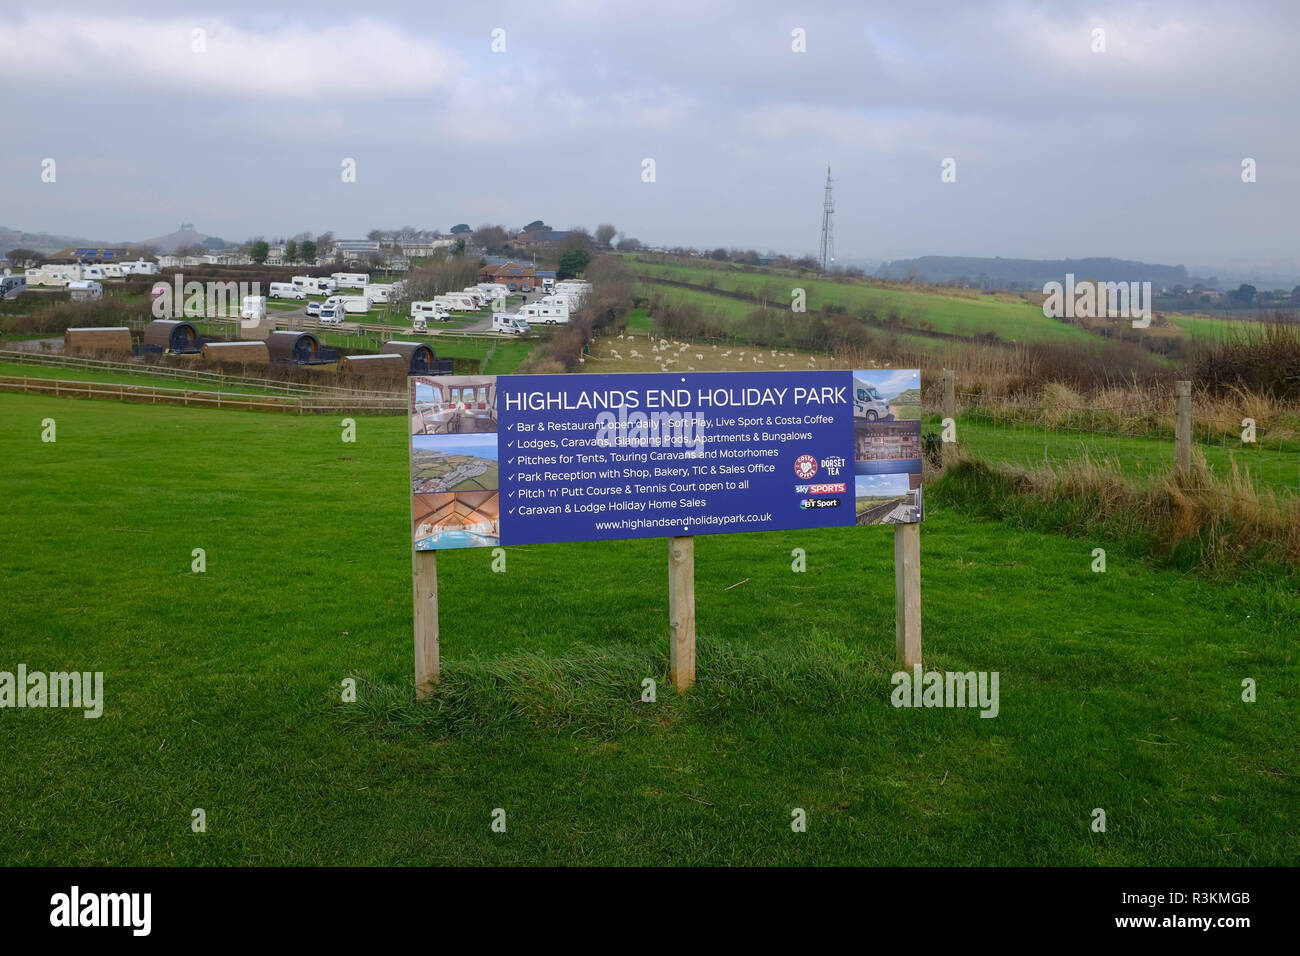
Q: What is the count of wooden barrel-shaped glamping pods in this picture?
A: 6